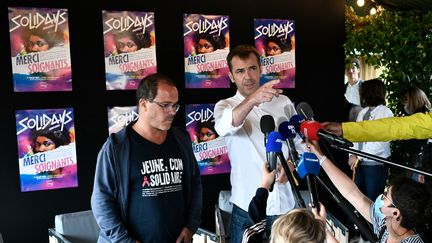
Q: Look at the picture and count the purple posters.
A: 7